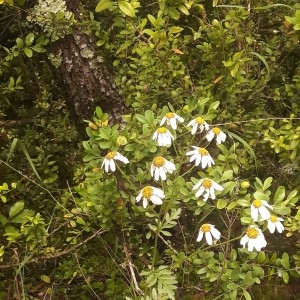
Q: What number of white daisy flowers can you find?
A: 13